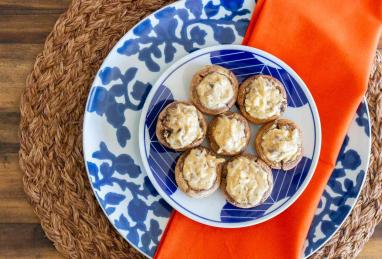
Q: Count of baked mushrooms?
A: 7